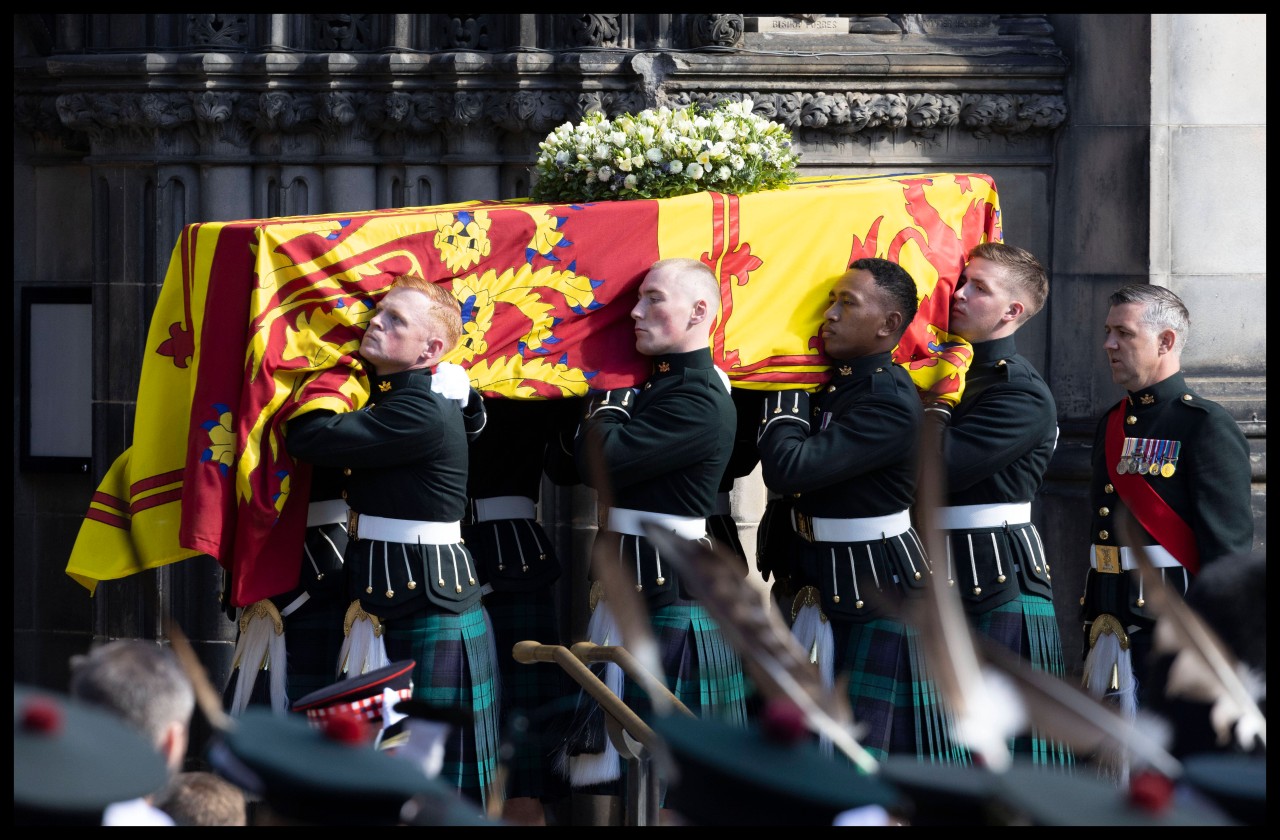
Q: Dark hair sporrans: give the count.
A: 0